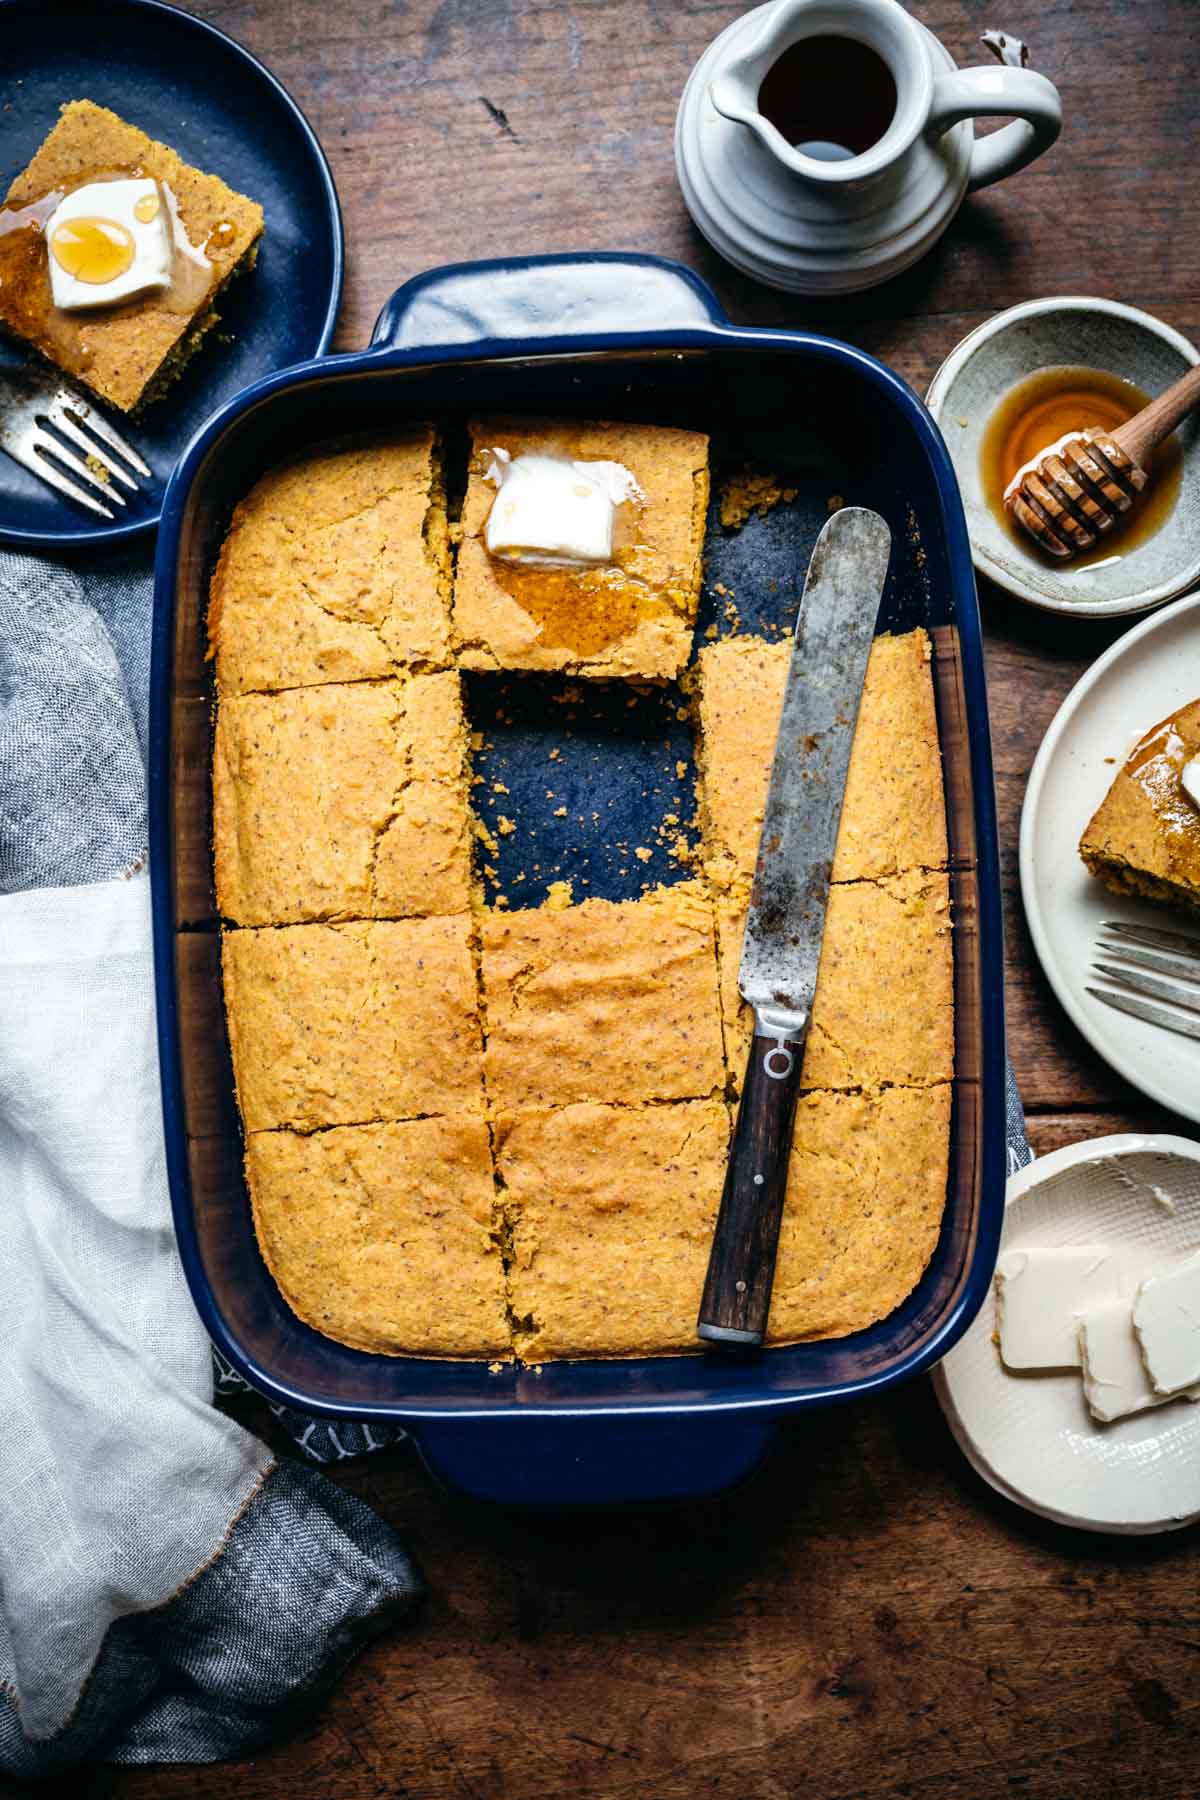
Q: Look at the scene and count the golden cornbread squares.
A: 12